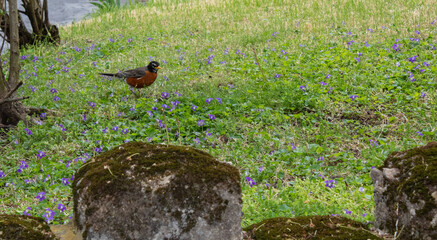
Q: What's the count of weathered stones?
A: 4